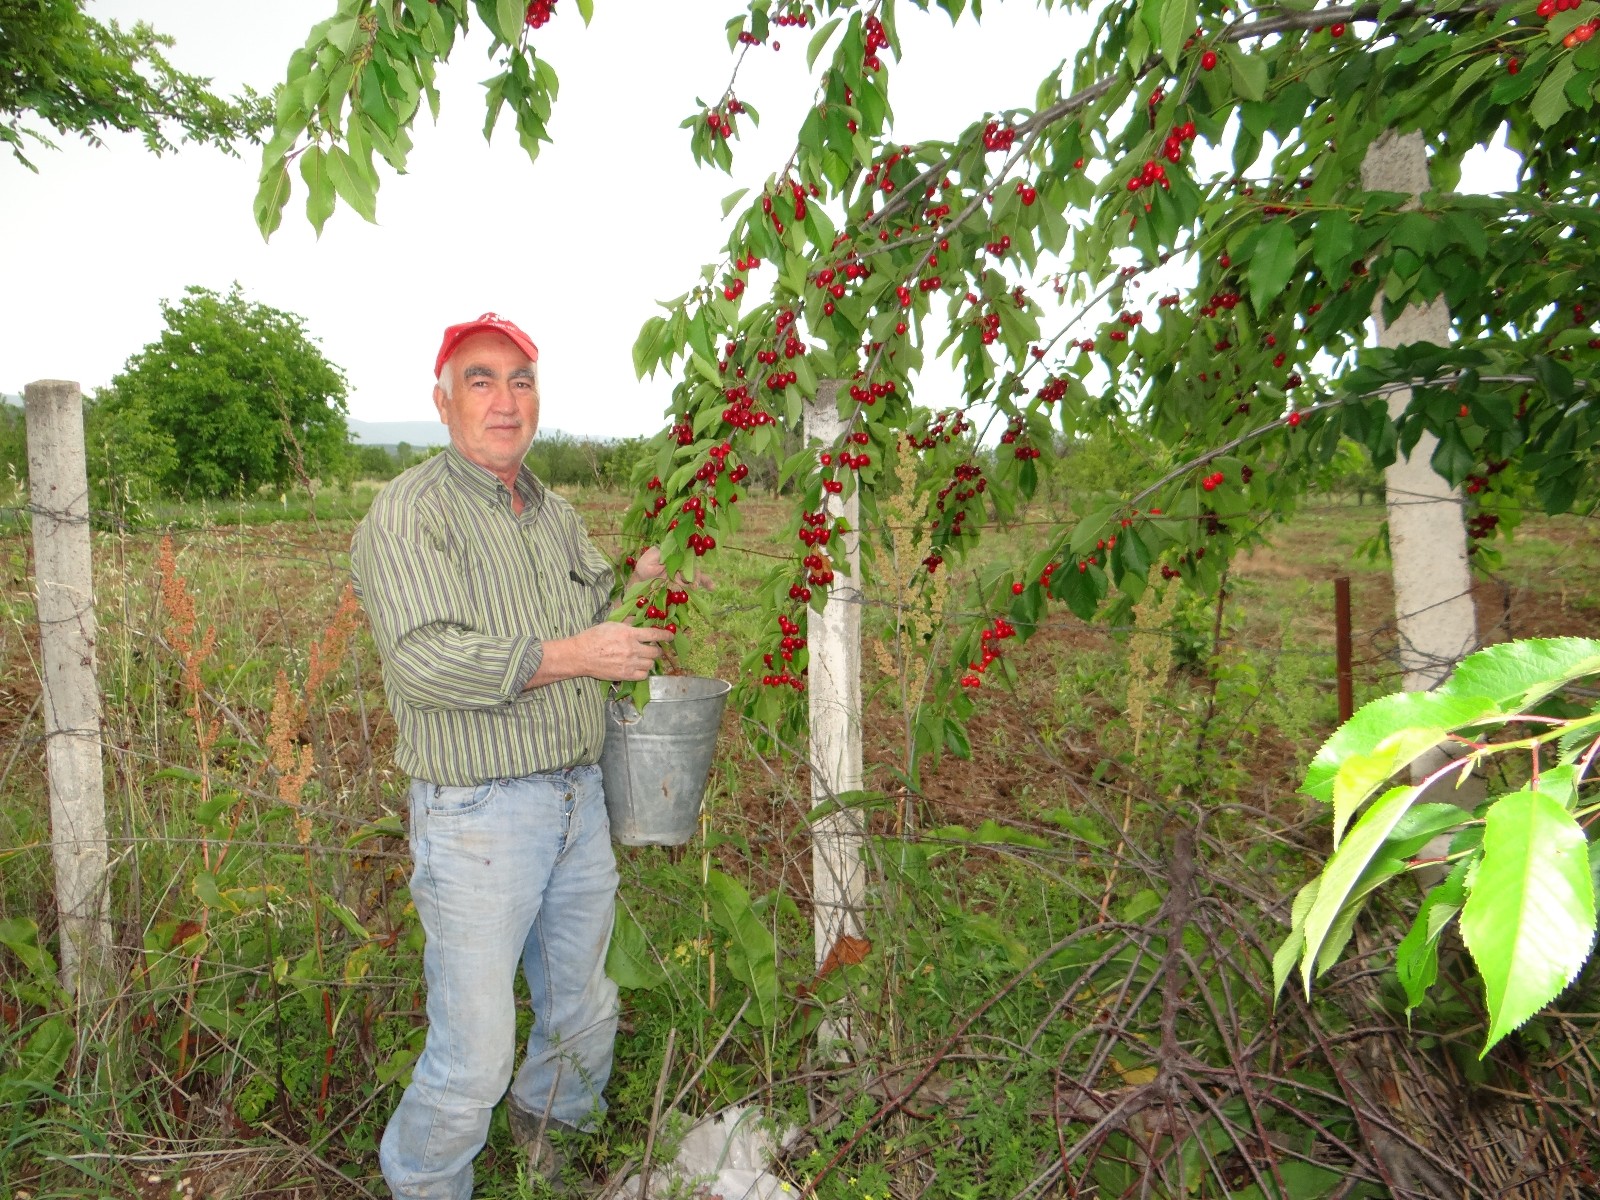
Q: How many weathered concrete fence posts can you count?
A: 3